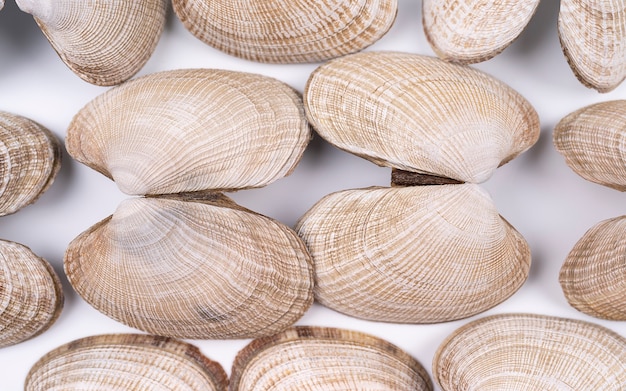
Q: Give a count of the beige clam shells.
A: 15